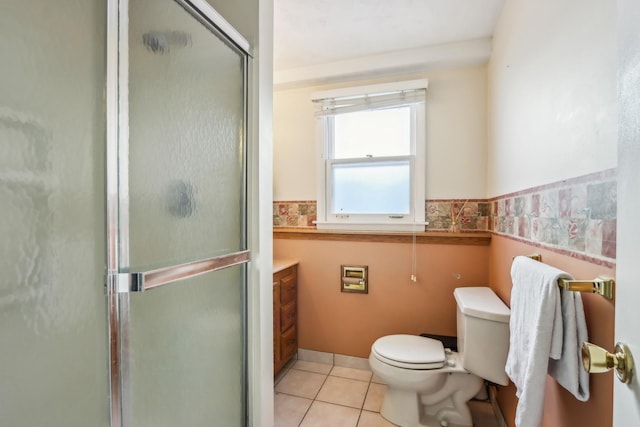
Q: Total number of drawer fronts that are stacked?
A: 3